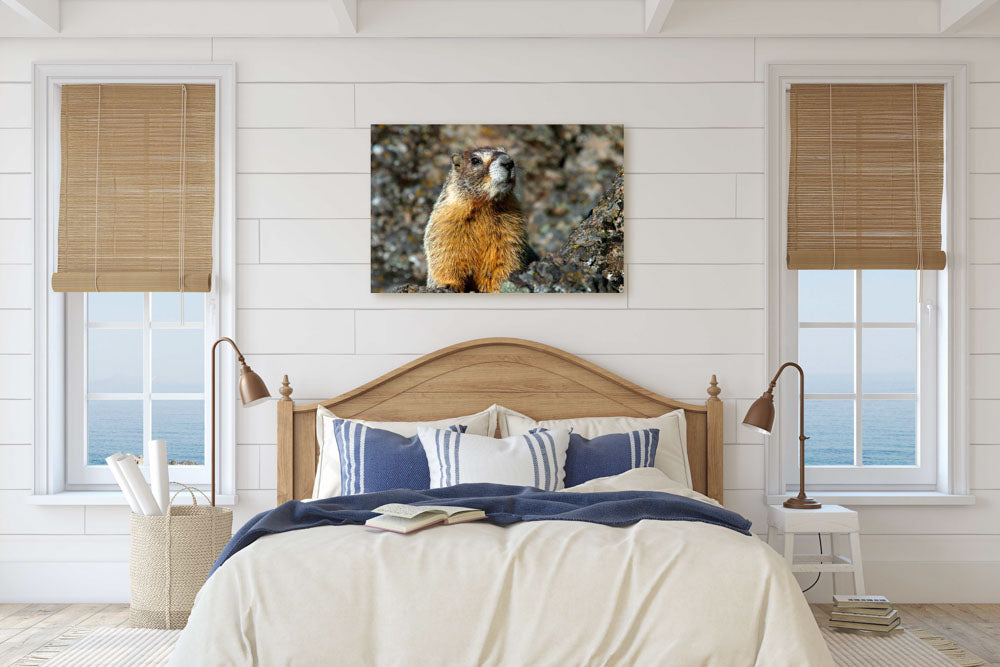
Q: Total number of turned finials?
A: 2